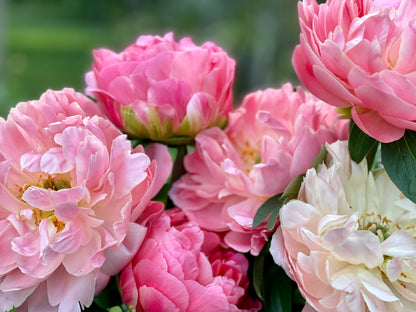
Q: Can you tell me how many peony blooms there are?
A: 6